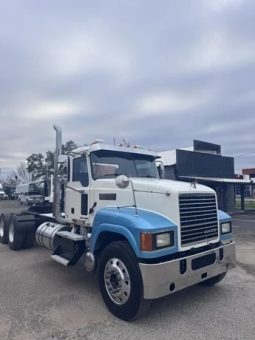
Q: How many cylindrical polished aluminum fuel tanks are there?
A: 1